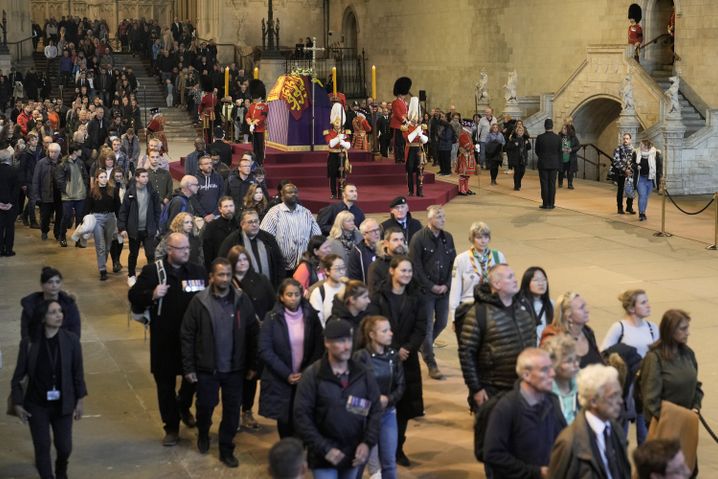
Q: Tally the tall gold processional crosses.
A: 1